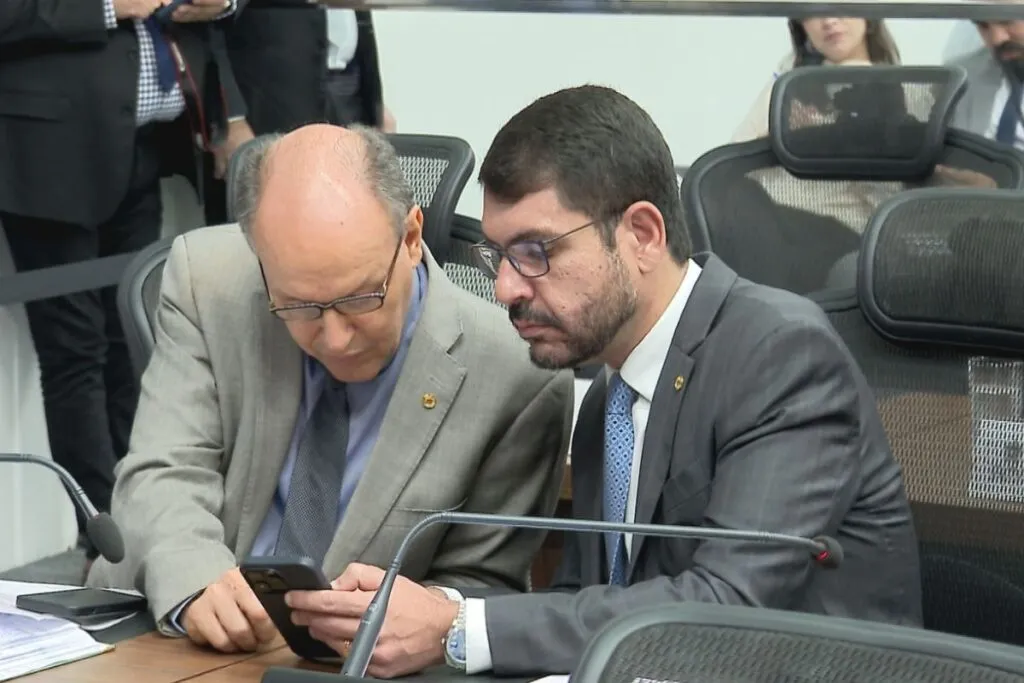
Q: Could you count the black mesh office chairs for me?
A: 4